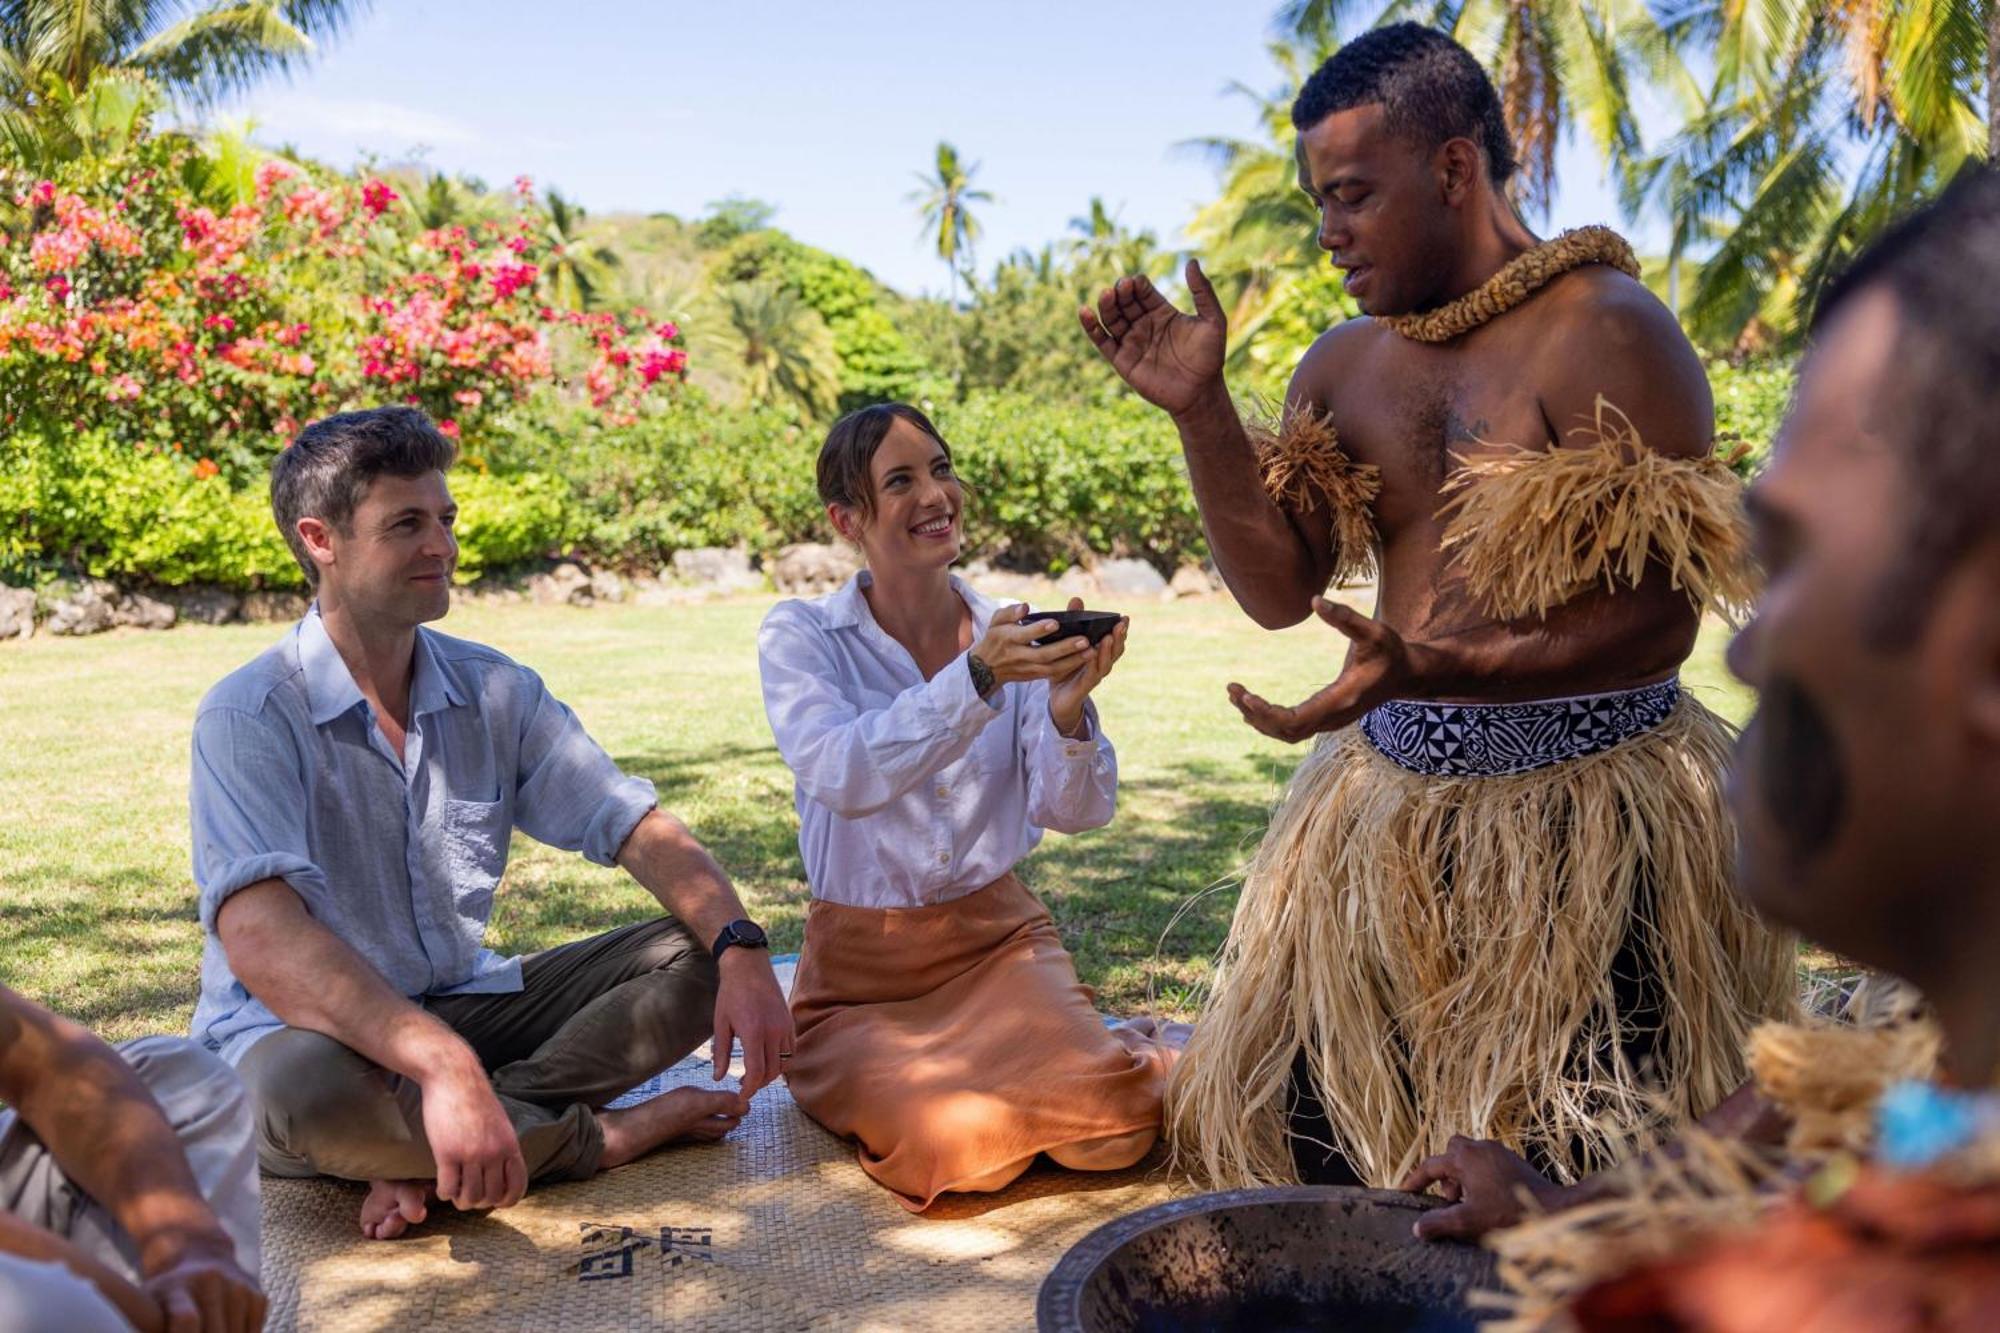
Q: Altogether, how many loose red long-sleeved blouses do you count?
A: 0